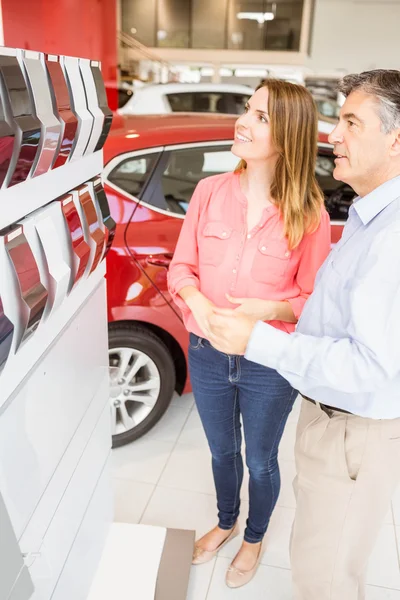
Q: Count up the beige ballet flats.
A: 2